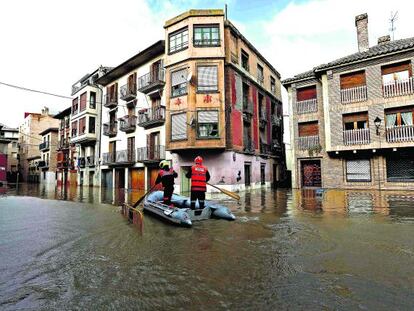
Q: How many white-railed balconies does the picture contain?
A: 6